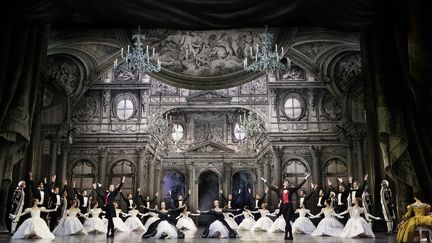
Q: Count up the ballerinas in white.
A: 14